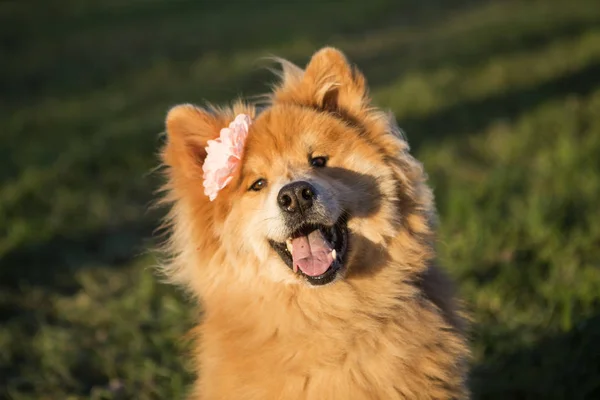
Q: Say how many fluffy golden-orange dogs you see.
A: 1